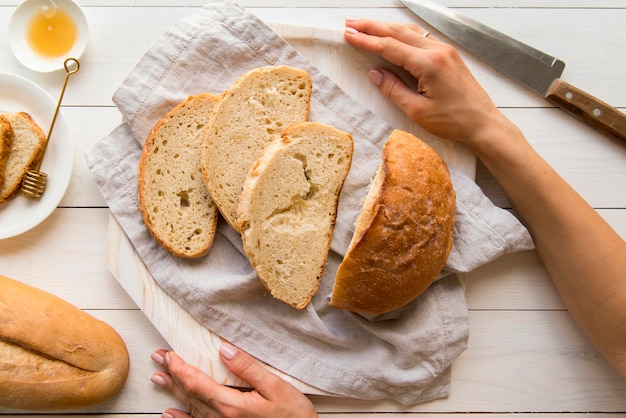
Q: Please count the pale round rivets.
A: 2